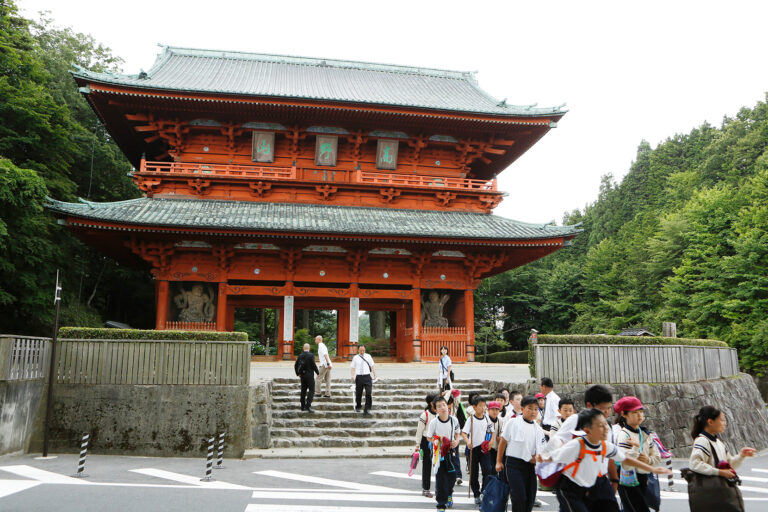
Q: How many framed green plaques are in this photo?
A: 3